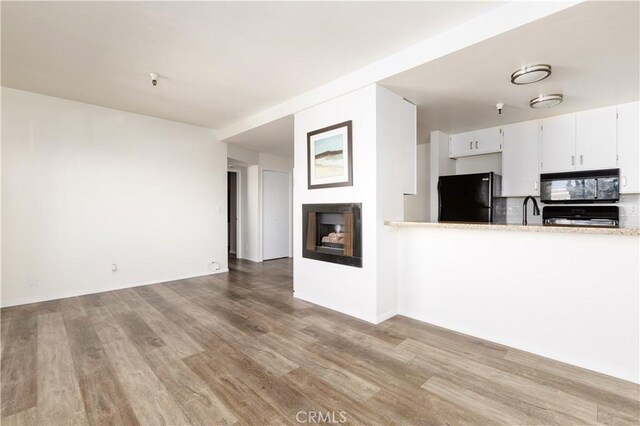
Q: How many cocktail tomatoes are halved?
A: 0